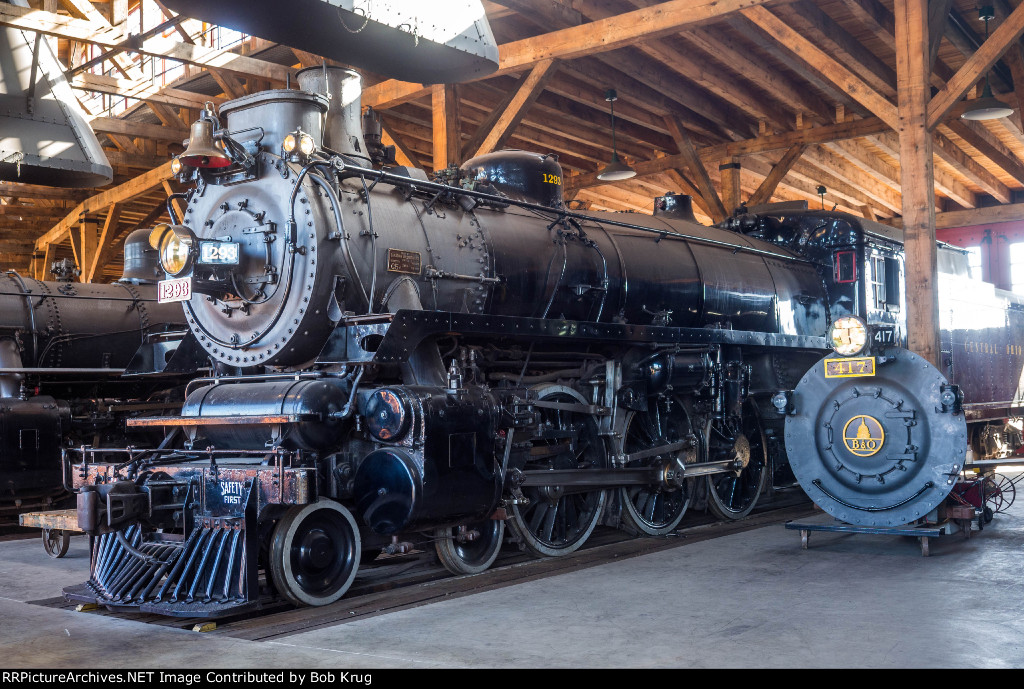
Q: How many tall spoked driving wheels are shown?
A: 3